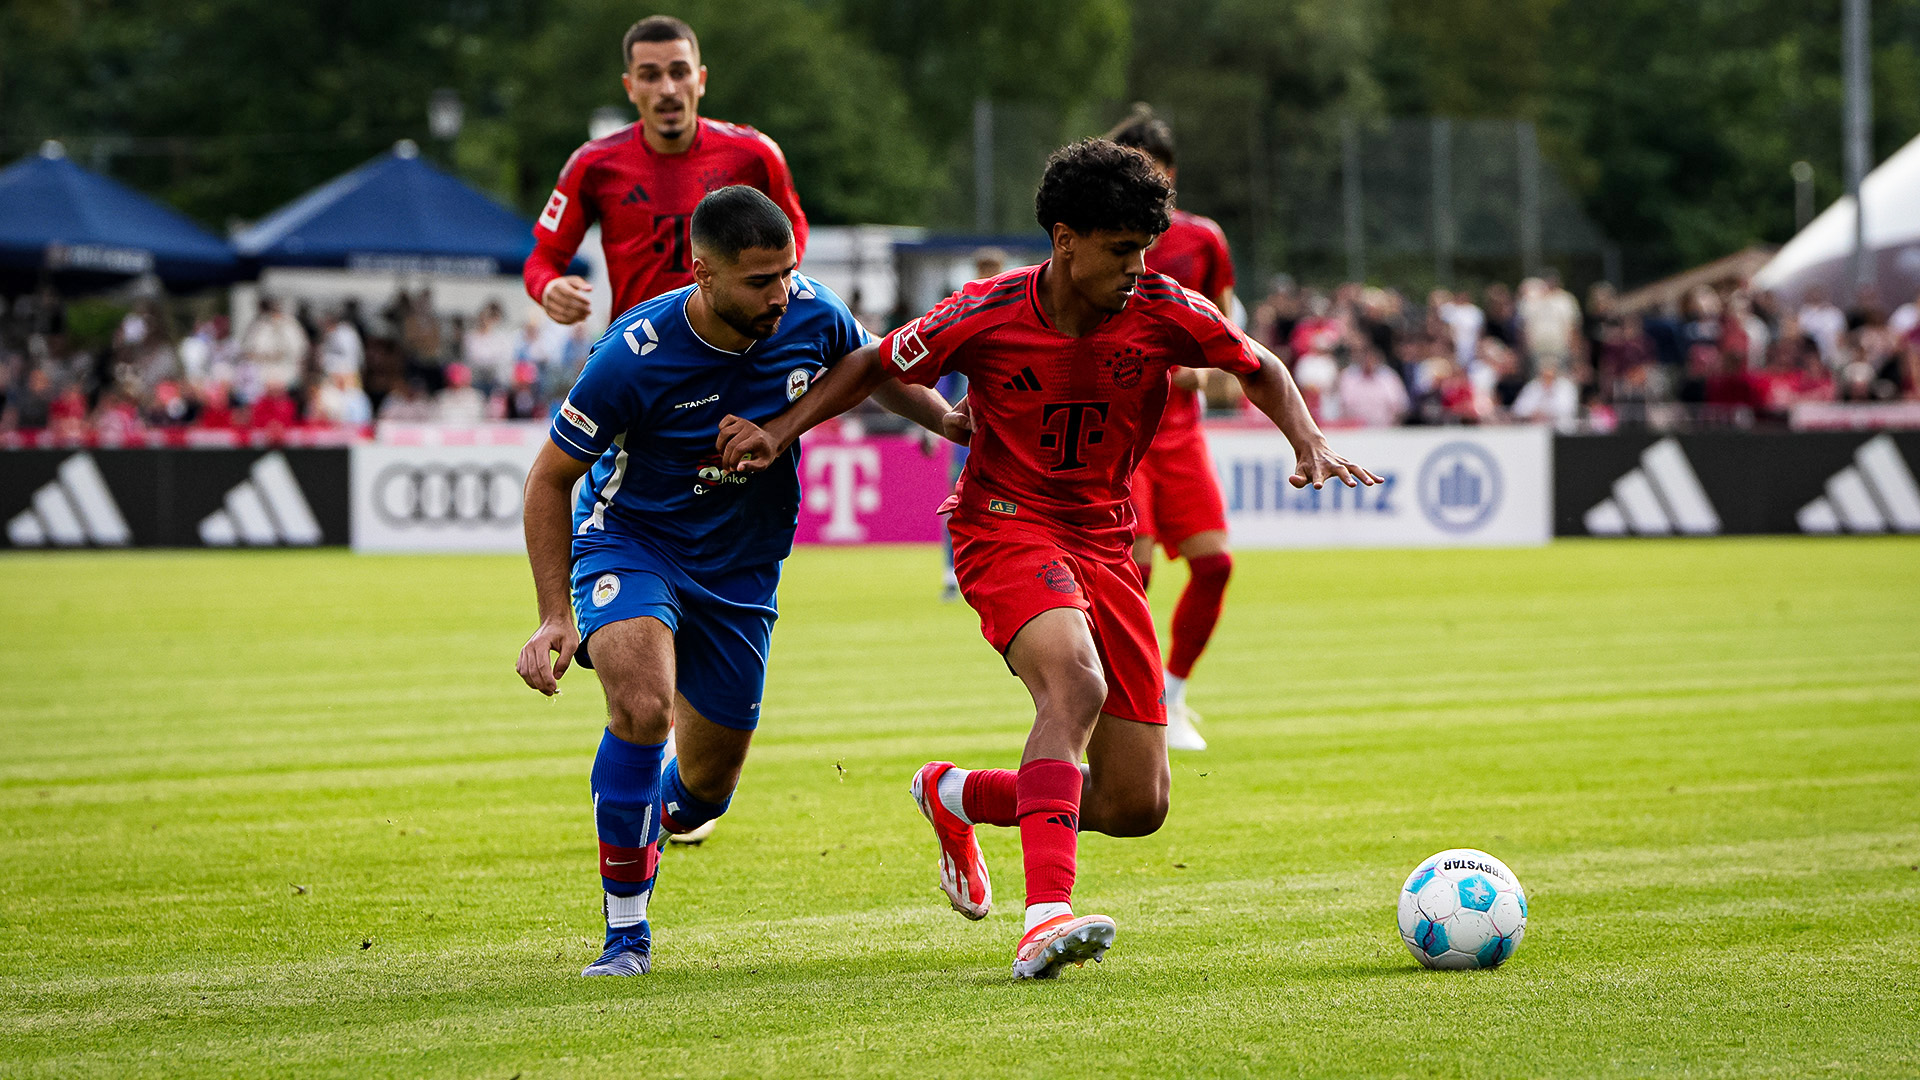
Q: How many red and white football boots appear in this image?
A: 2